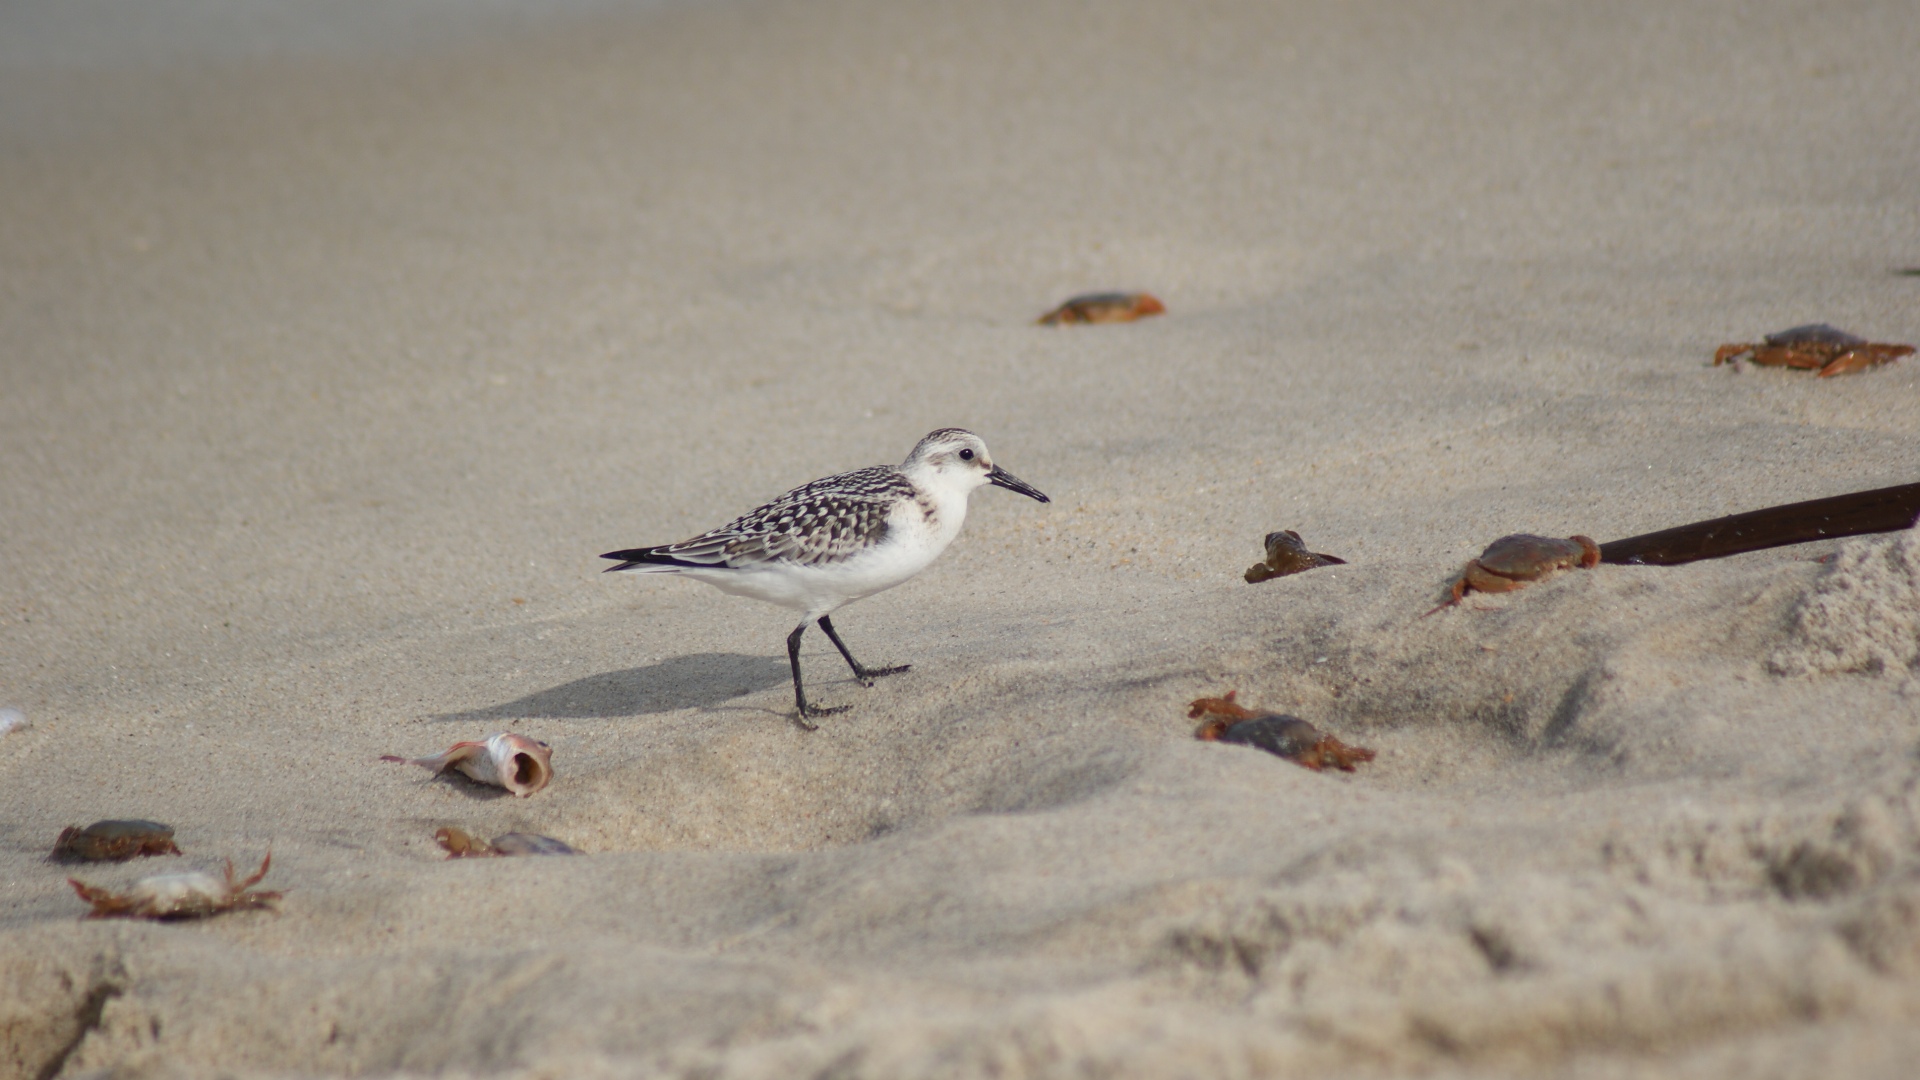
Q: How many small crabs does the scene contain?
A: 7